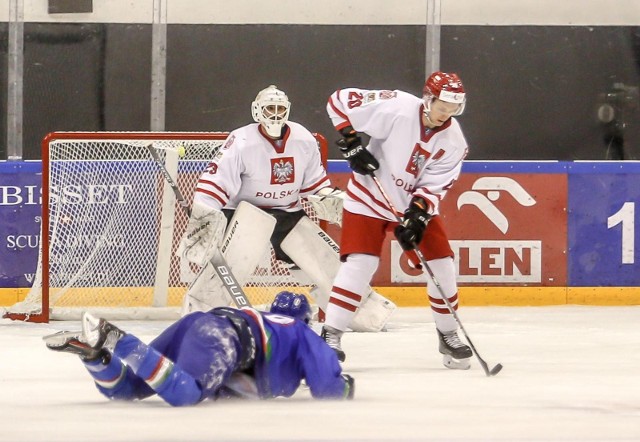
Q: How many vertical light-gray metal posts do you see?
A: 3